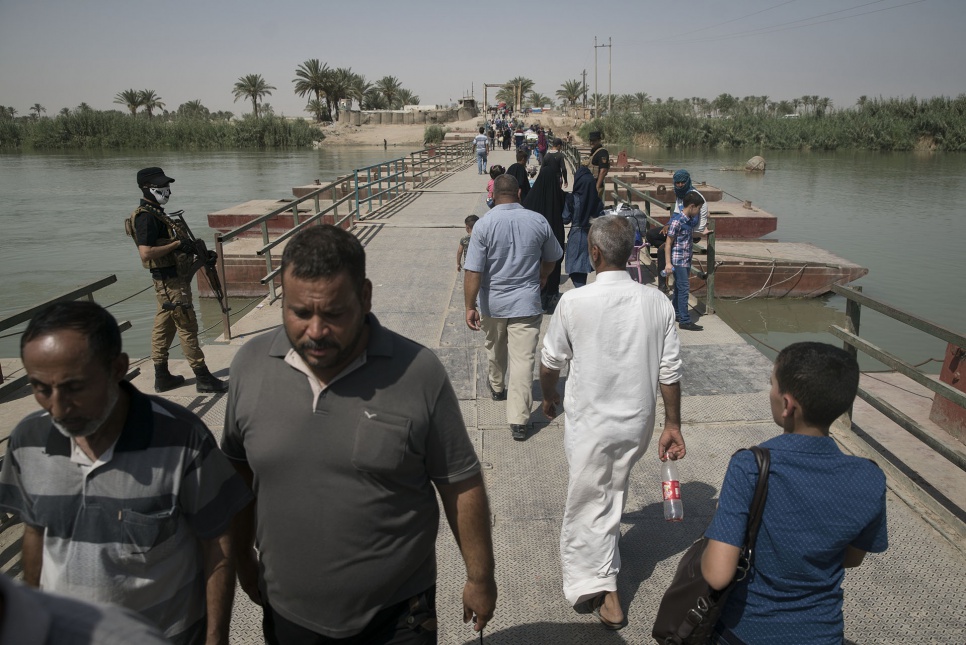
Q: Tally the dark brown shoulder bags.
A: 1